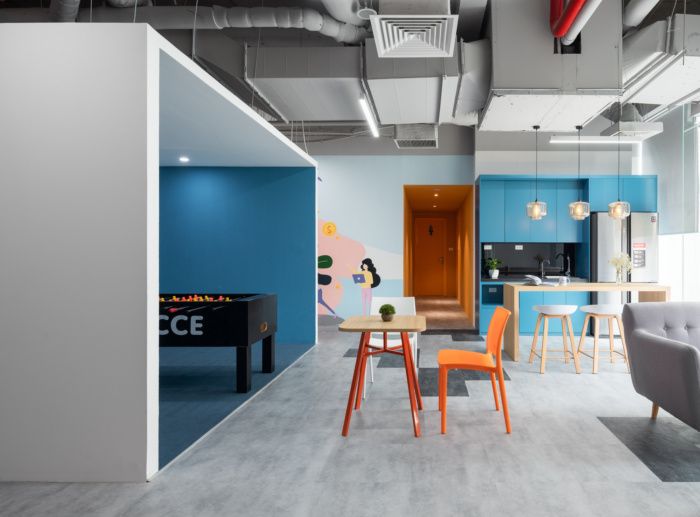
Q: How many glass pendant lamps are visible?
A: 3